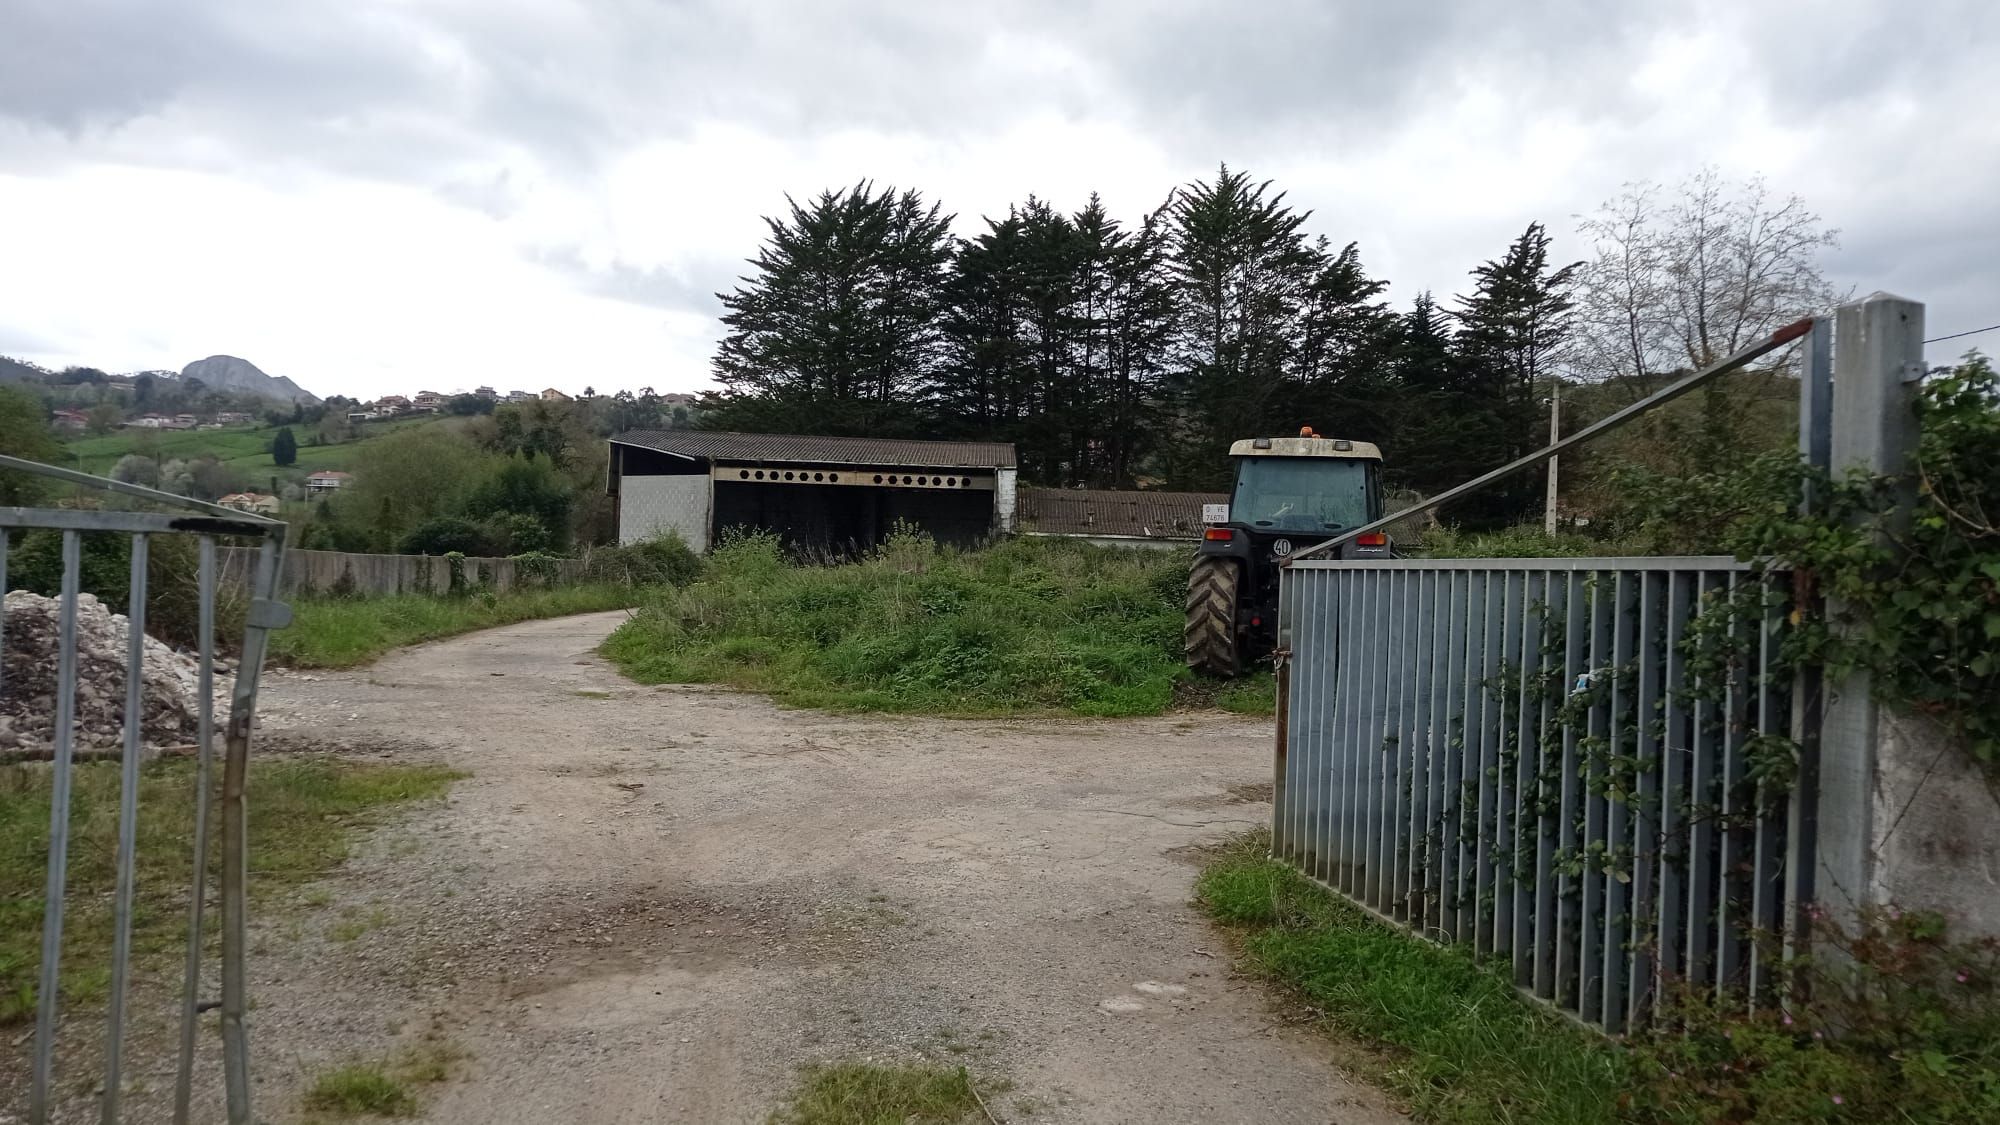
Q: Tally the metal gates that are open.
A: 2